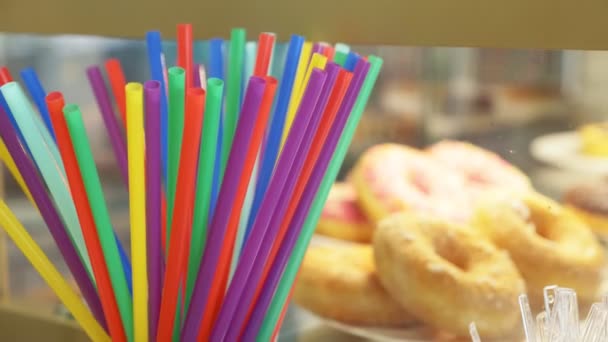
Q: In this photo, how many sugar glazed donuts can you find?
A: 3